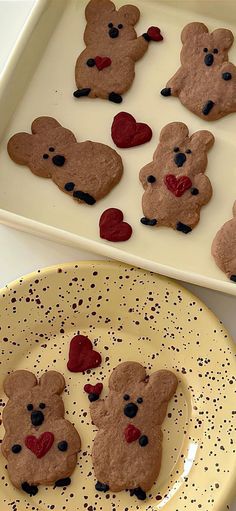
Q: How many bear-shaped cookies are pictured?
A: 7